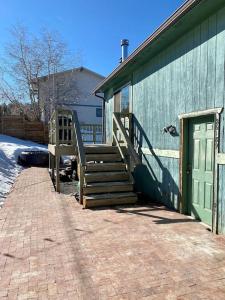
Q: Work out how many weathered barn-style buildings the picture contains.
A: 1